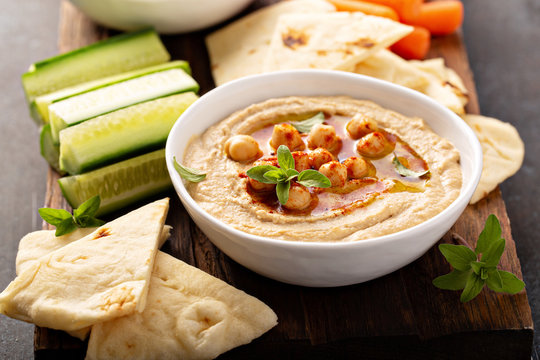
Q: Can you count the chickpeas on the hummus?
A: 11